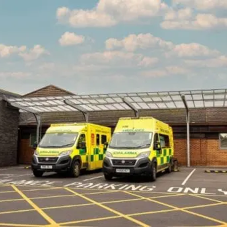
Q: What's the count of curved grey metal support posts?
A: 4